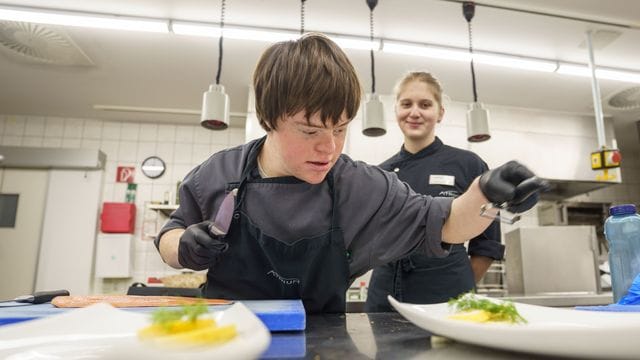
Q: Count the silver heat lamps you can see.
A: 3